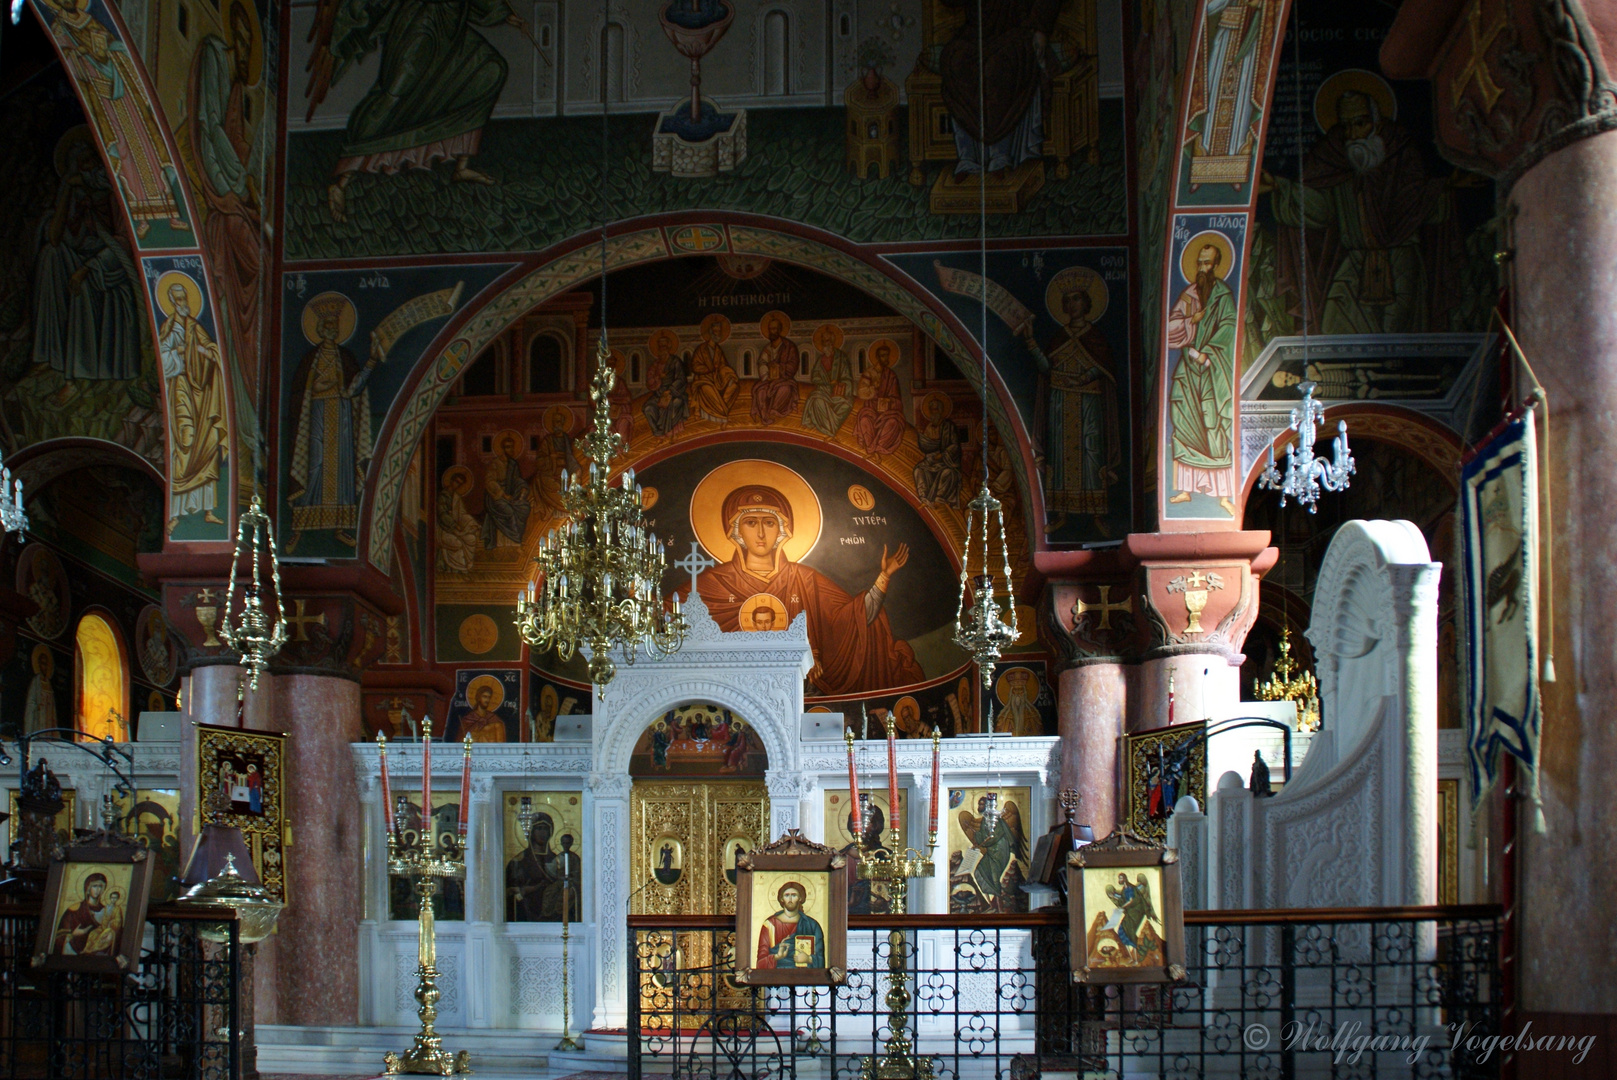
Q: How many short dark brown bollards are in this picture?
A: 0